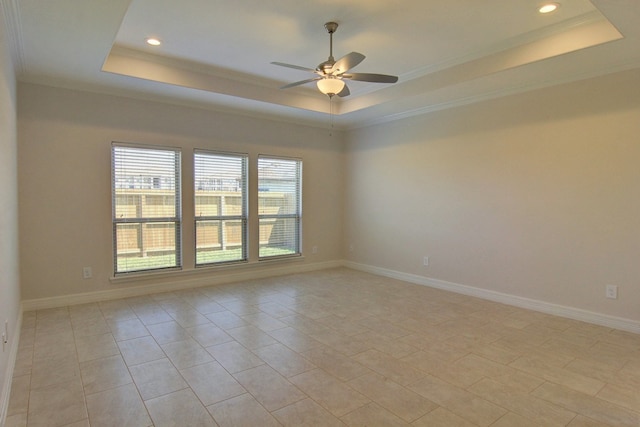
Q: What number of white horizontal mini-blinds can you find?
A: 3